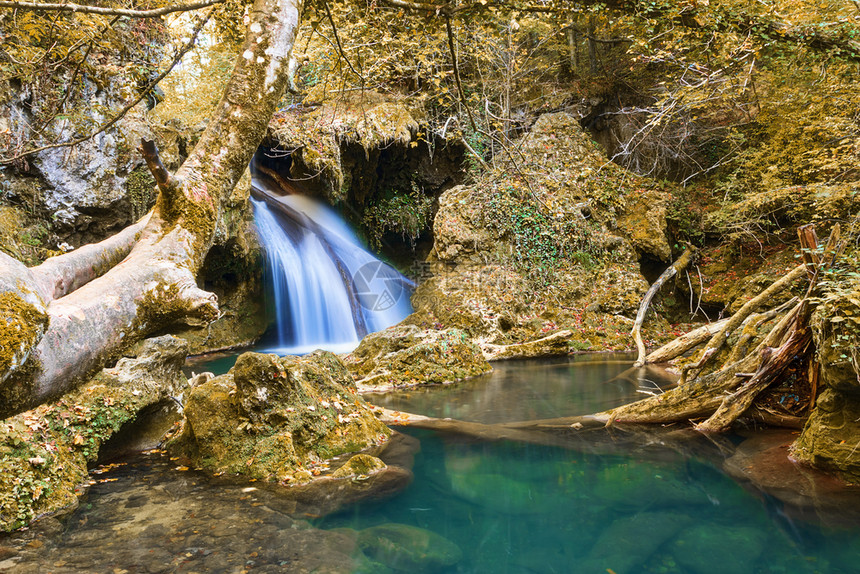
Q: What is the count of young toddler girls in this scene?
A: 0